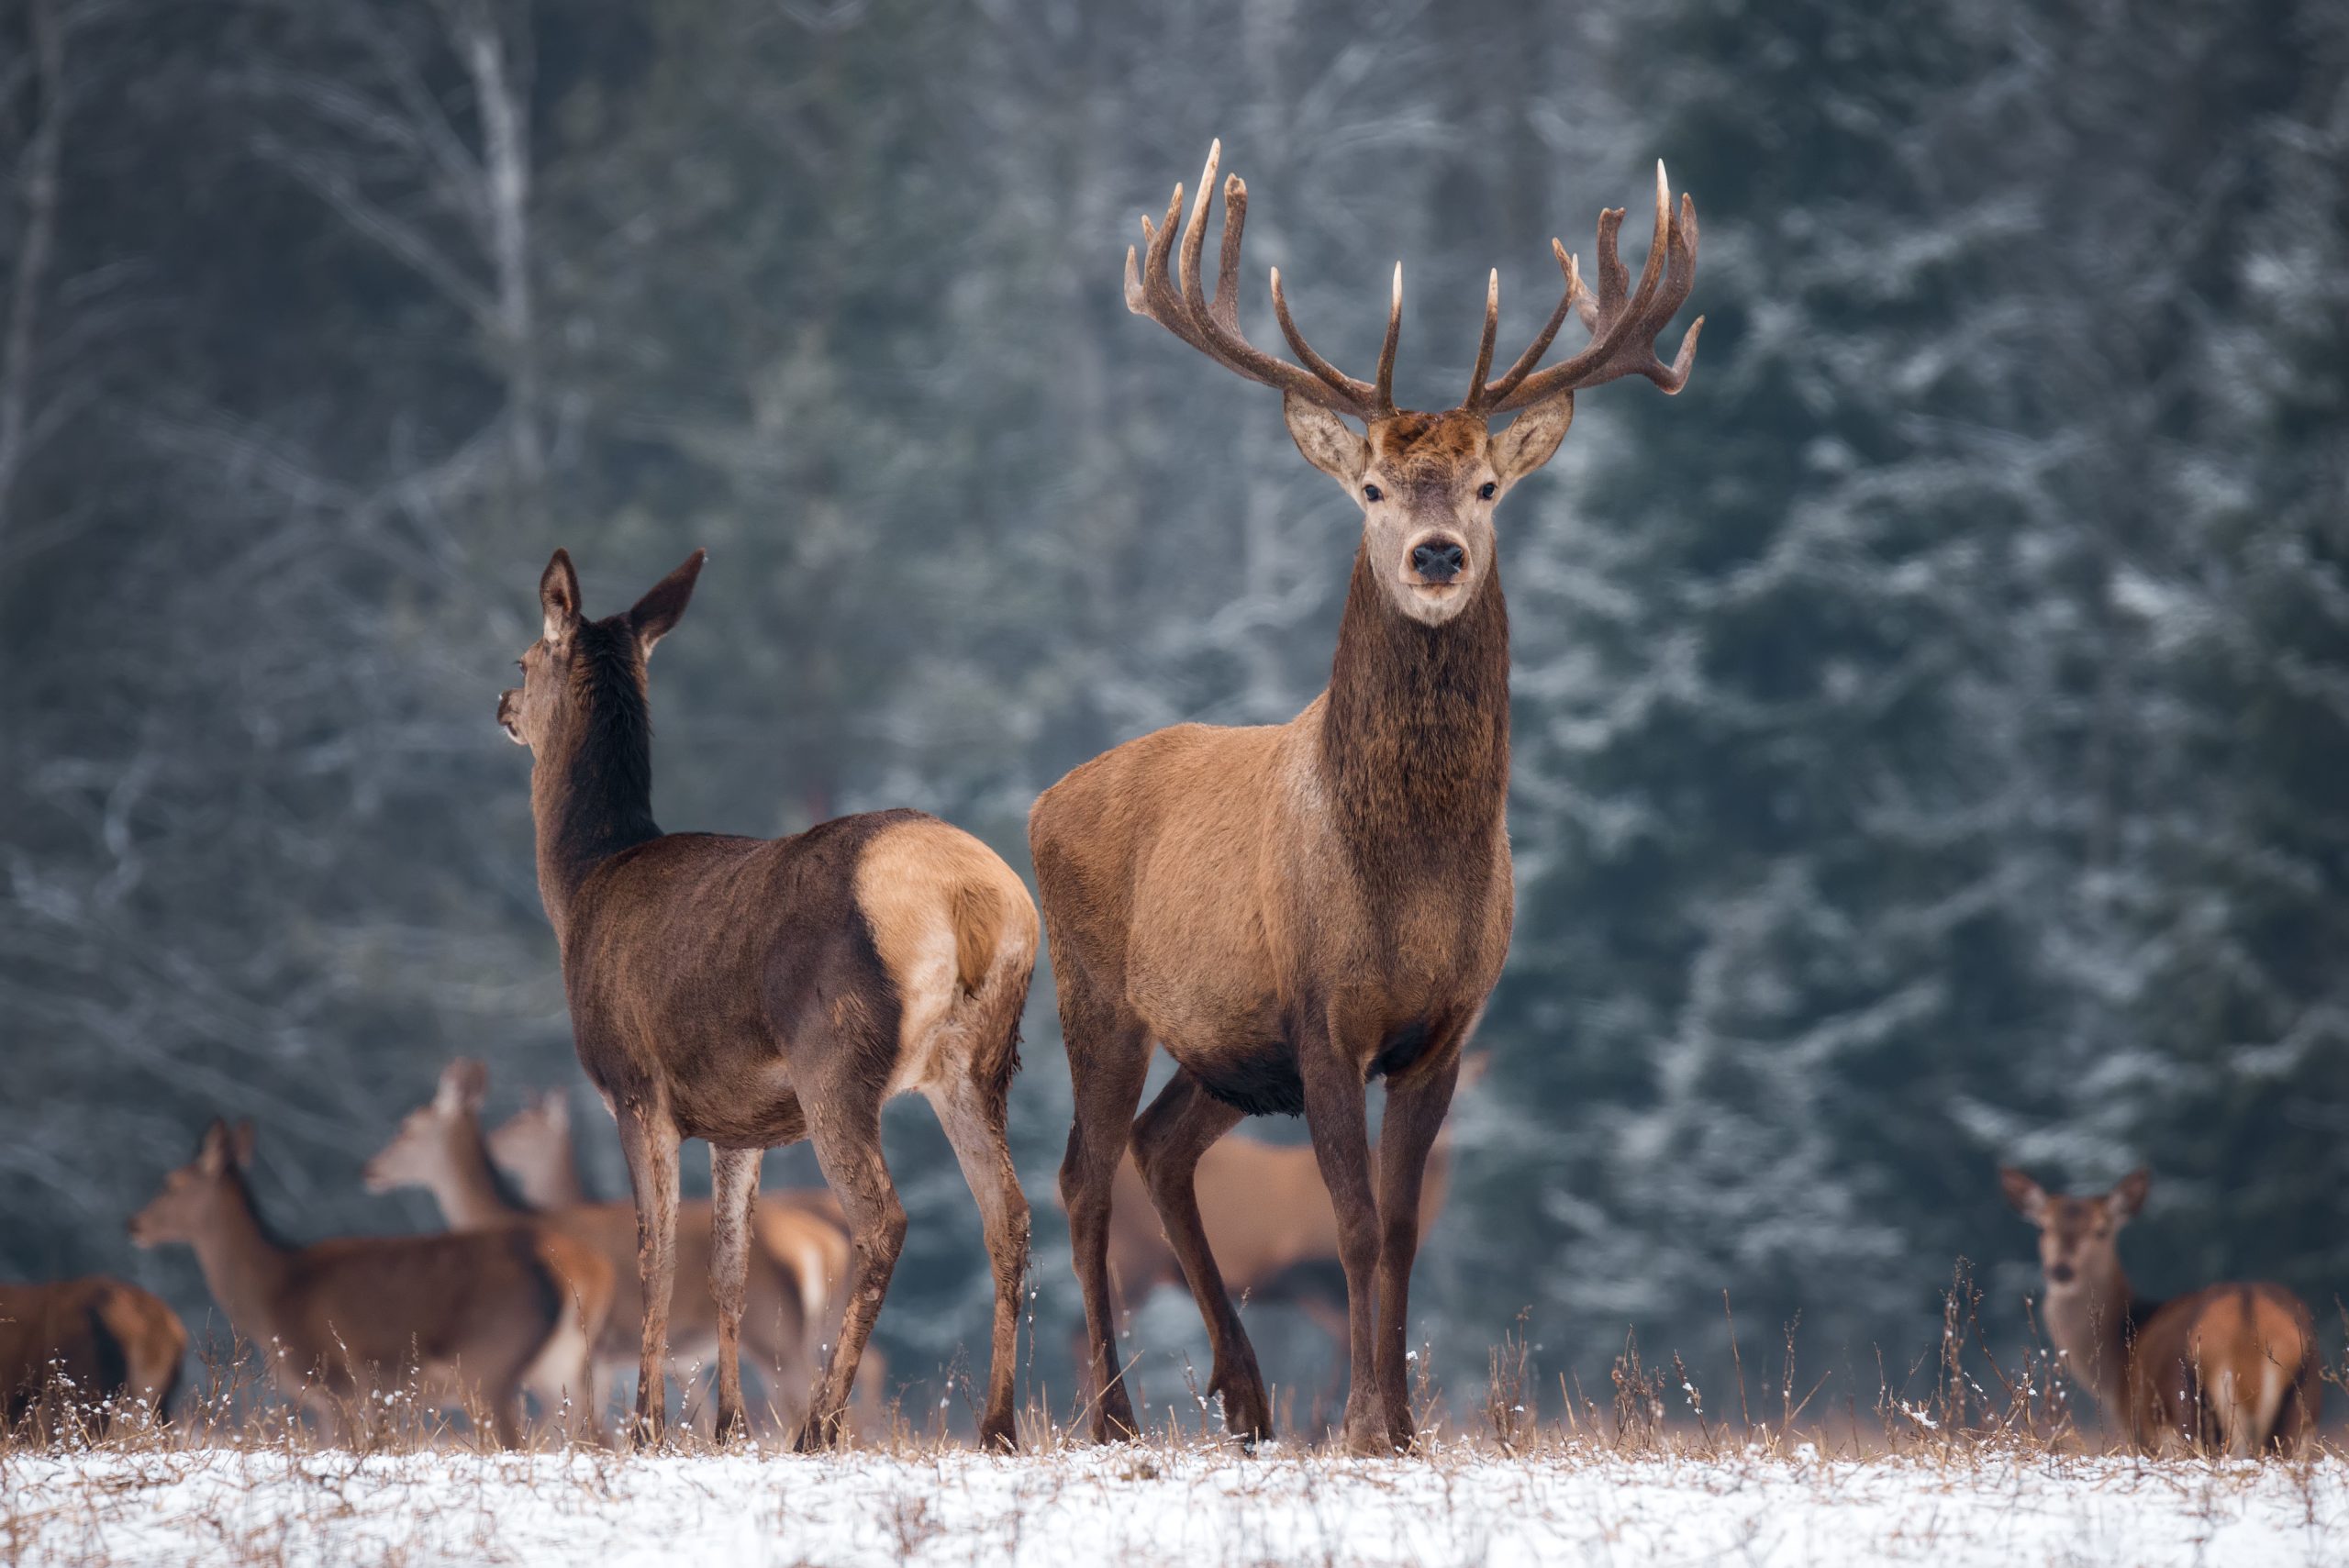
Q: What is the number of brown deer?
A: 8